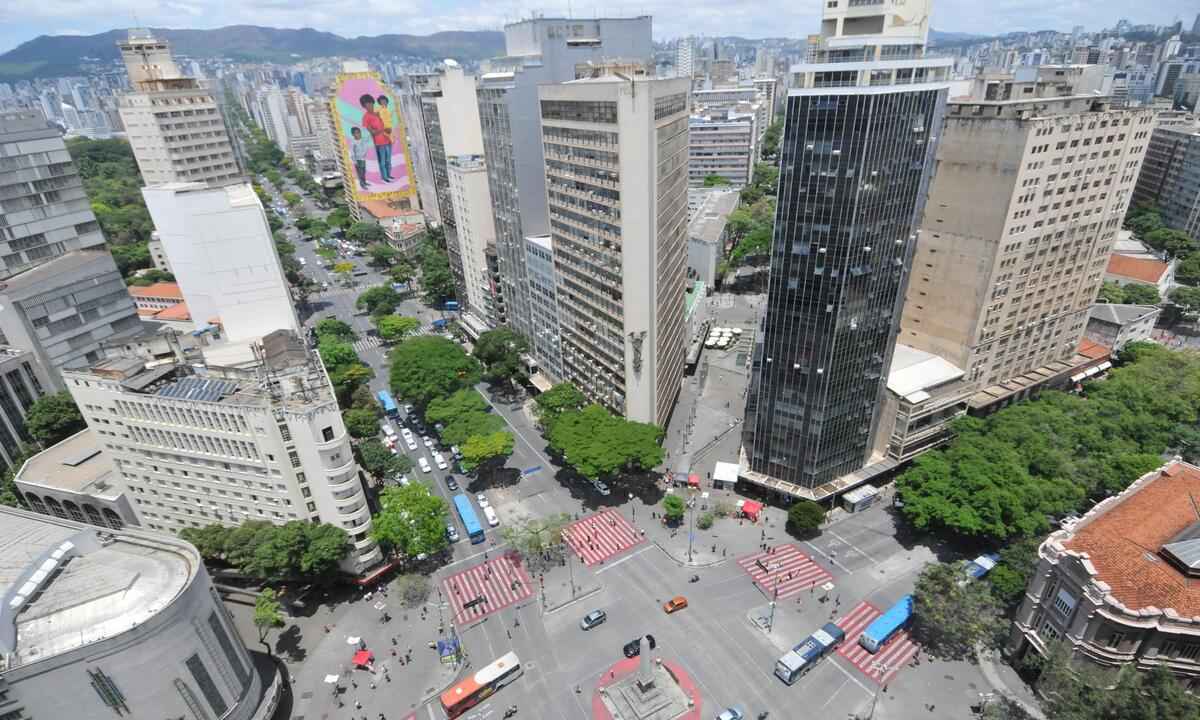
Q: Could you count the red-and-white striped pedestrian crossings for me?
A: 4